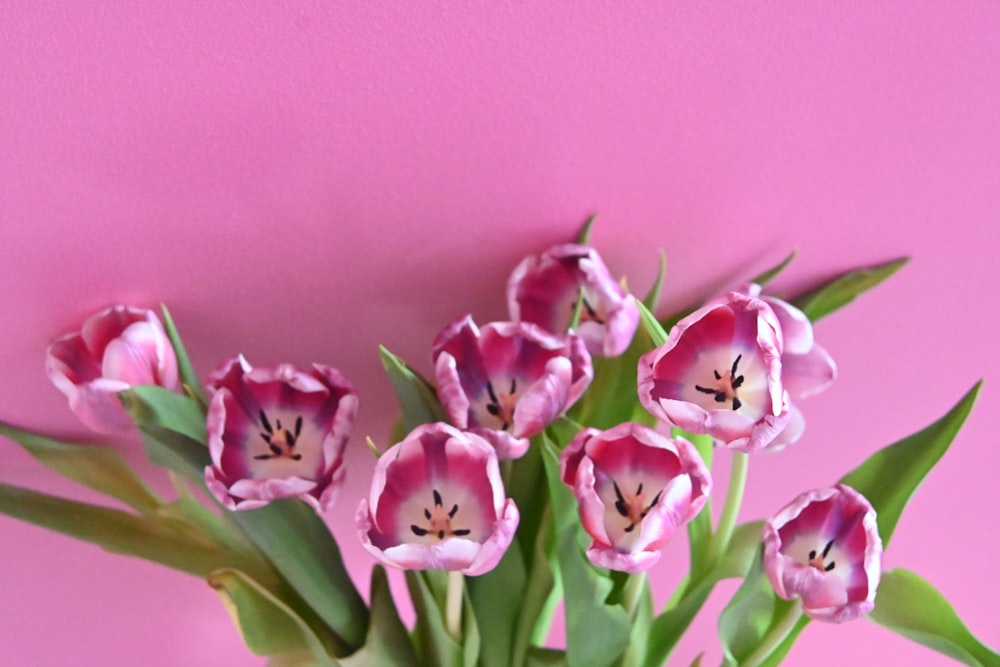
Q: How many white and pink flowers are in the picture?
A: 9